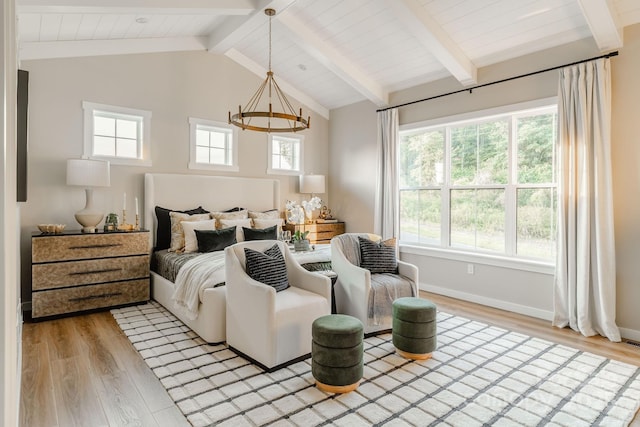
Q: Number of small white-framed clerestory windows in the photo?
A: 3